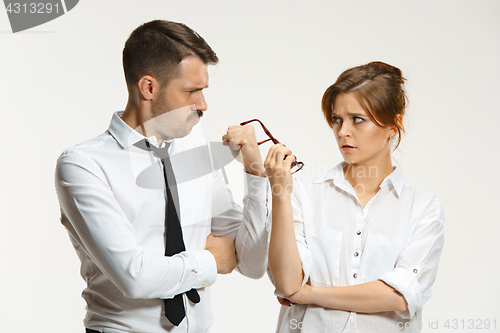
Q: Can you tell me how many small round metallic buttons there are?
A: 4